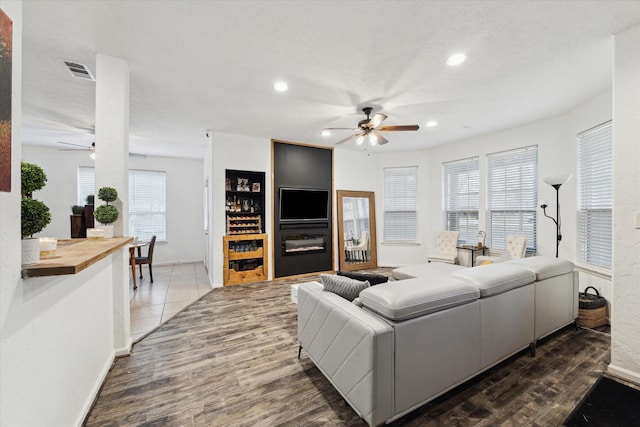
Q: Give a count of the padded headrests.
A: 3